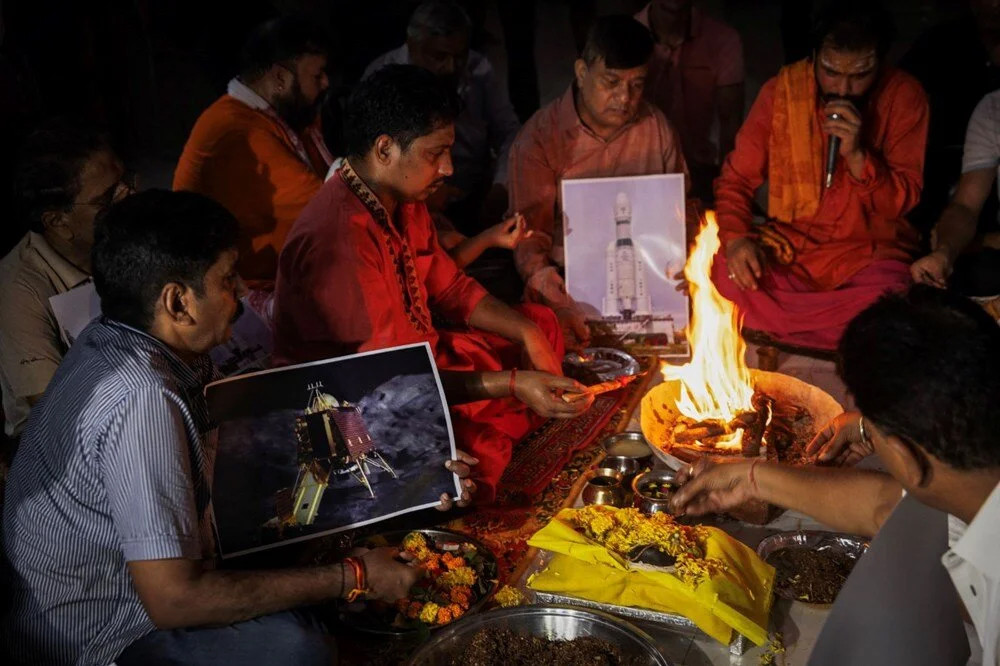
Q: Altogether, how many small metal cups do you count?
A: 3